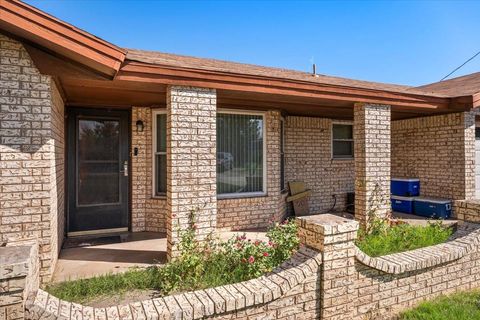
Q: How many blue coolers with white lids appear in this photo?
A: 3